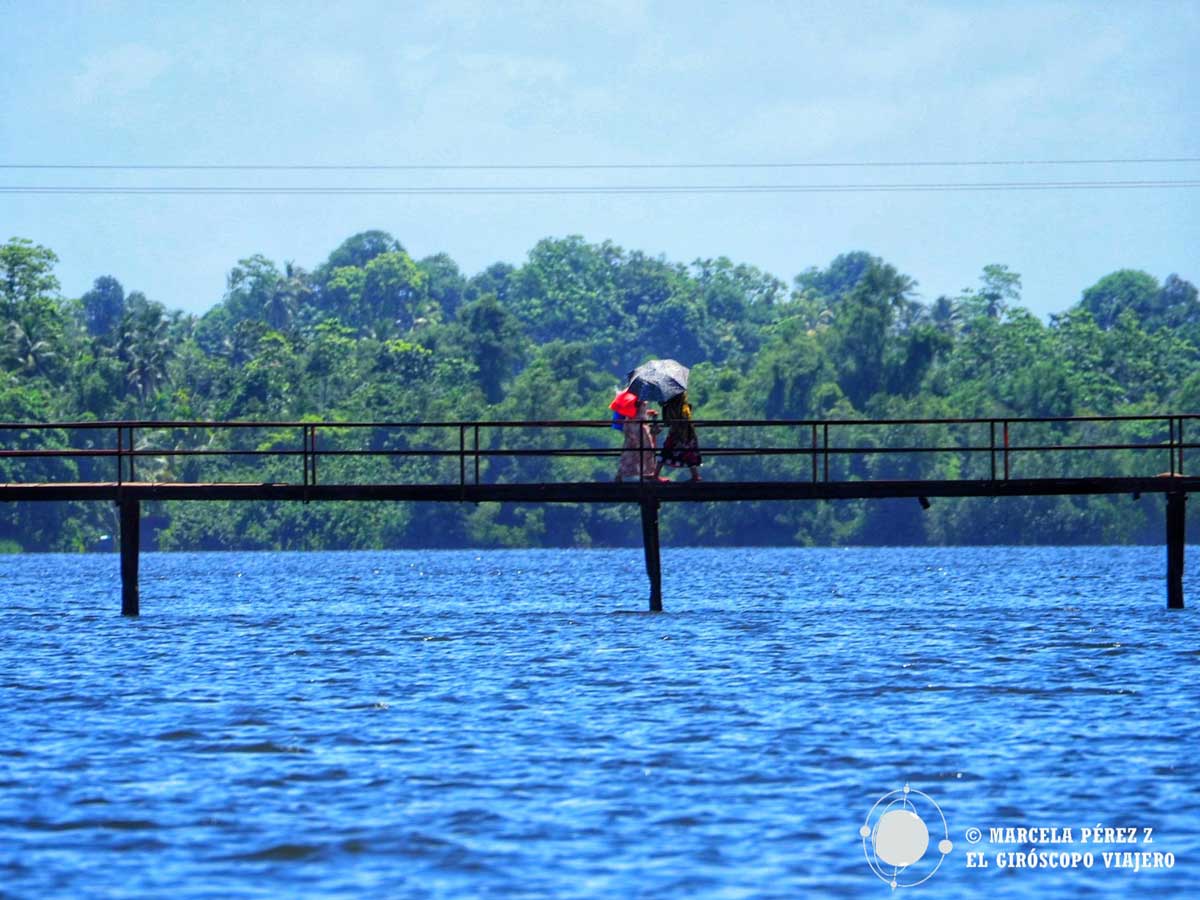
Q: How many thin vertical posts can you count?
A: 13